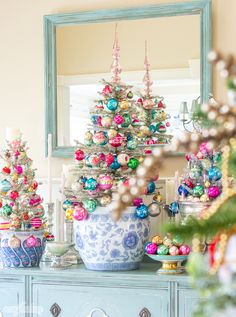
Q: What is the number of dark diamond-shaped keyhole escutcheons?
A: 2